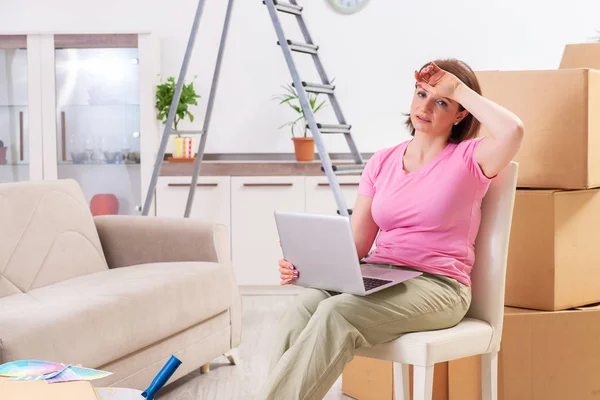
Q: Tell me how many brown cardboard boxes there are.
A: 5